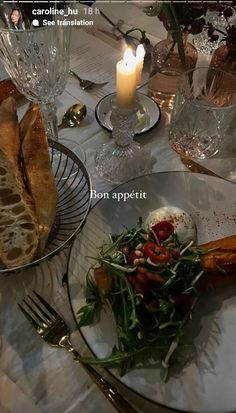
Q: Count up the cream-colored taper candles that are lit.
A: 2